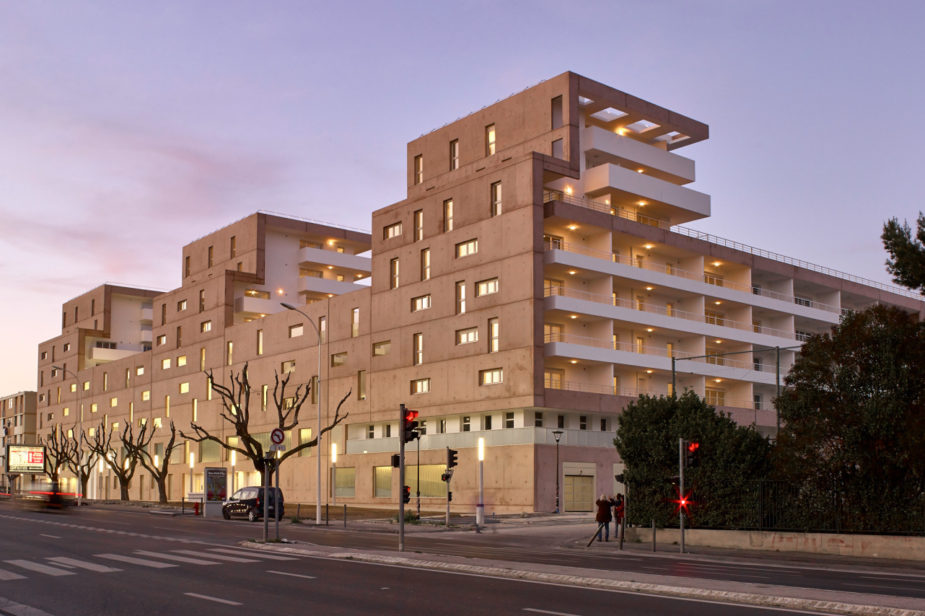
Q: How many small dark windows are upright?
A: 11